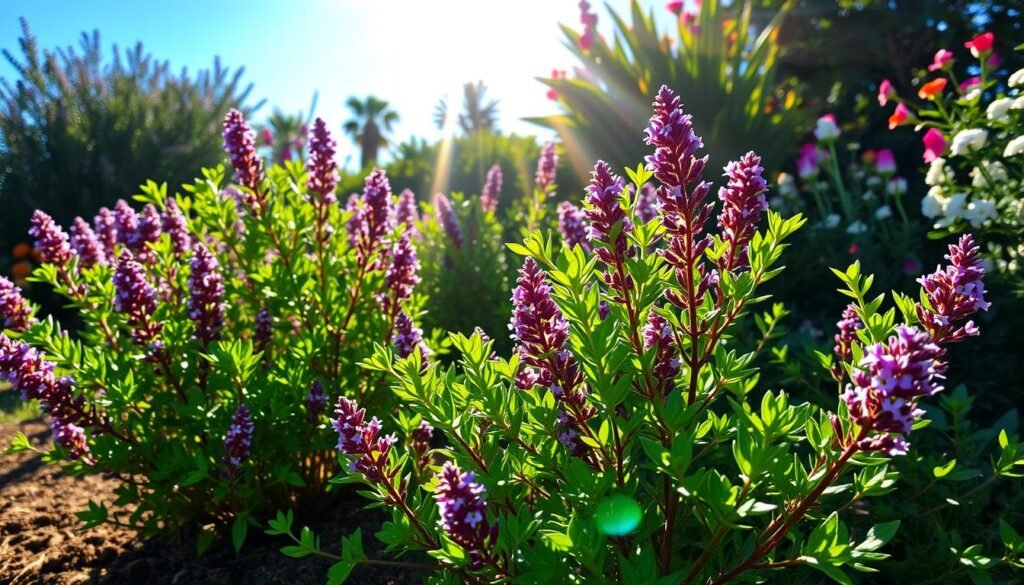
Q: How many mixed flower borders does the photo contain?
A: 1